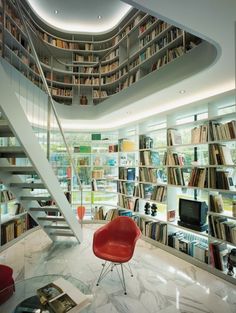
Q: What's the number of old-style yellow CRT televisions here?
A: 0